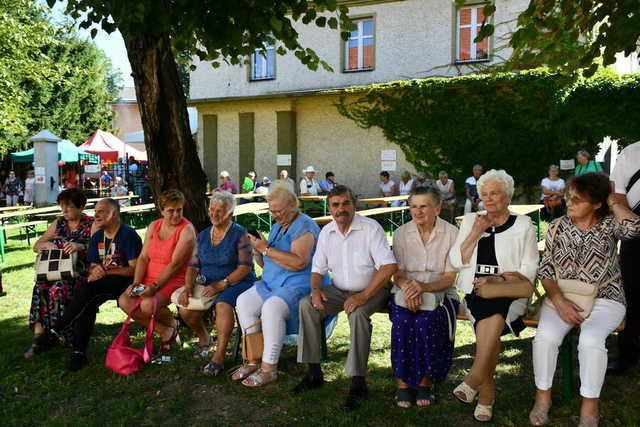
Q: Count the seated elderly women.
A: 7